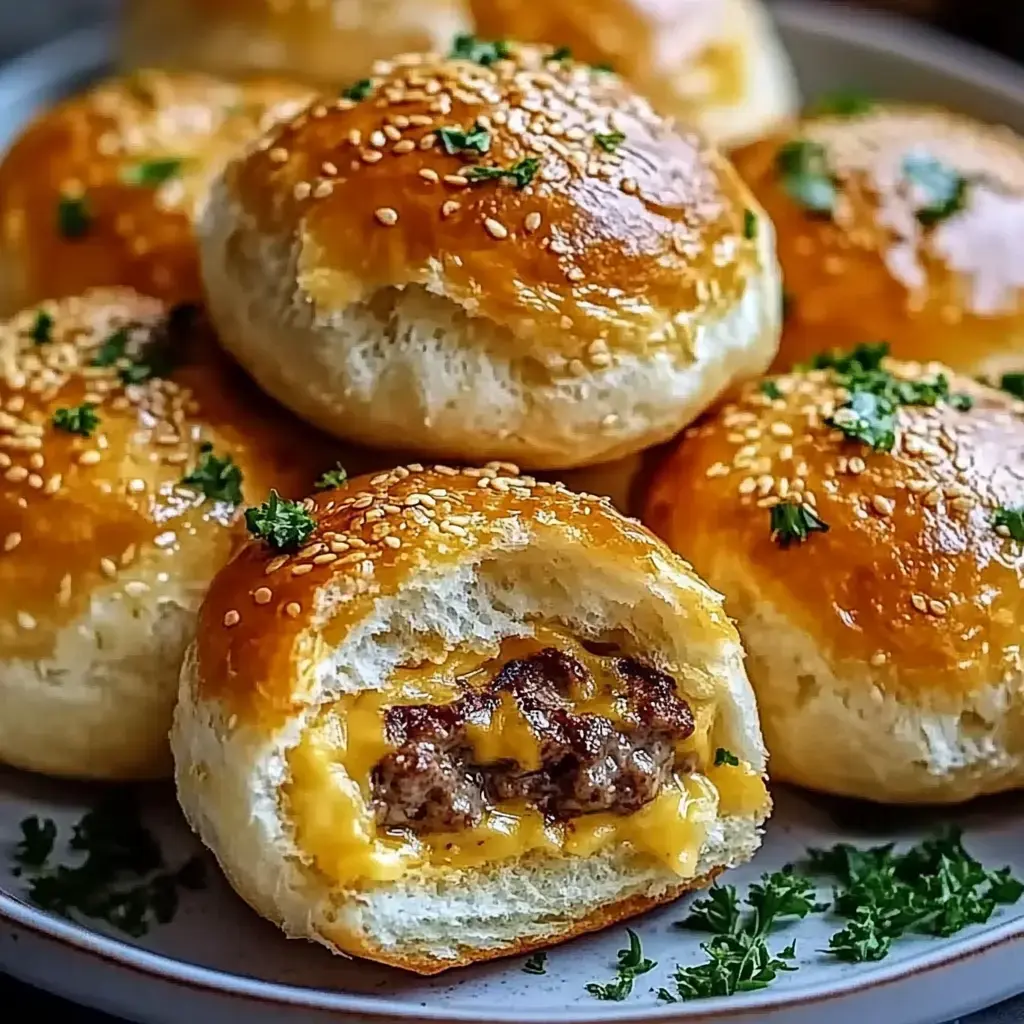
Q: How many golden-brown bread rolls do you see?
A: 8